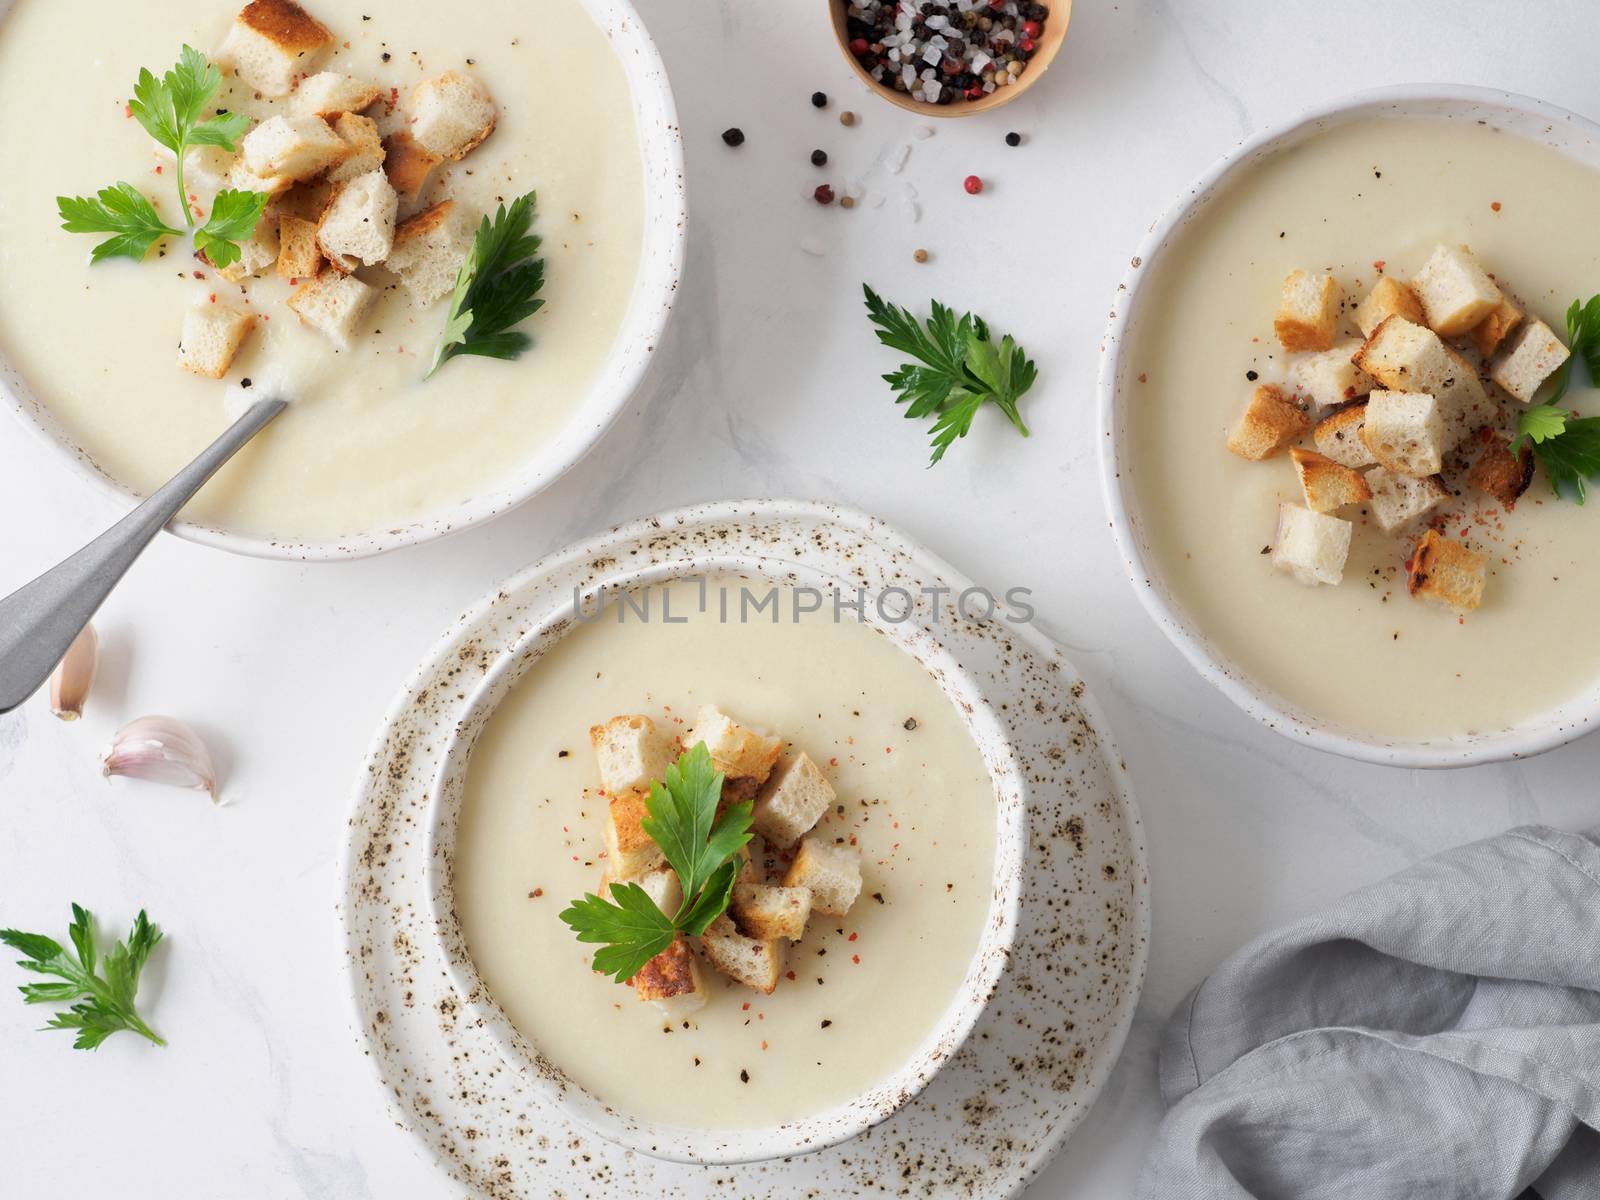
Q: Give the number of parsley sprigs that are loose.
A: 2